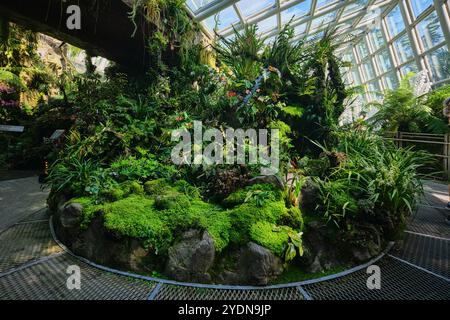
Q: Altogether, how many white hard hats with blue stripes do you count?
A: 0